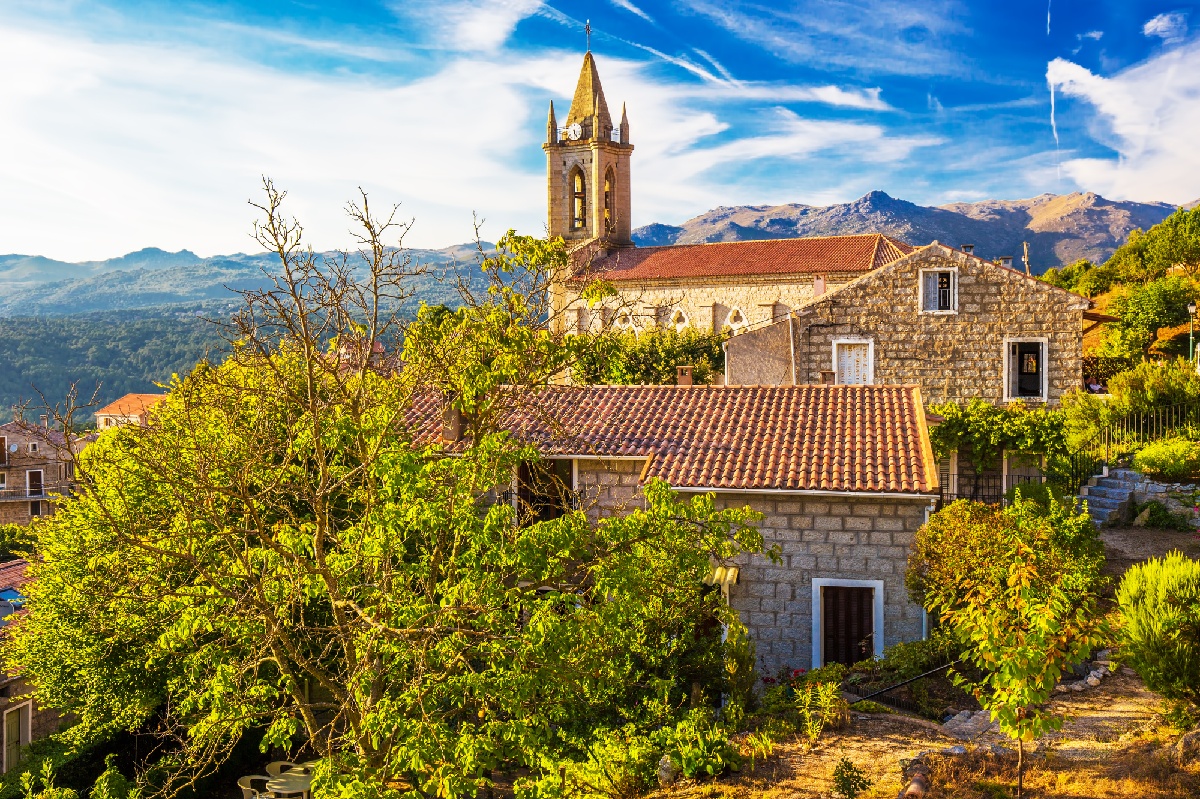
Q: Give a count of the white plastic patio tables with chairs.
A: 1